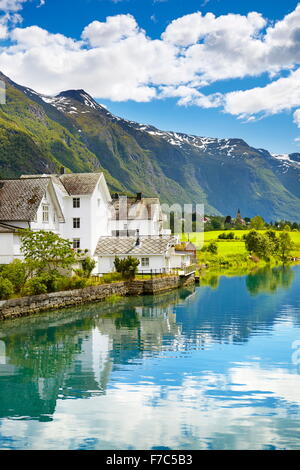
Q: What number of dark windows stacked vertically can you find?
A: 3